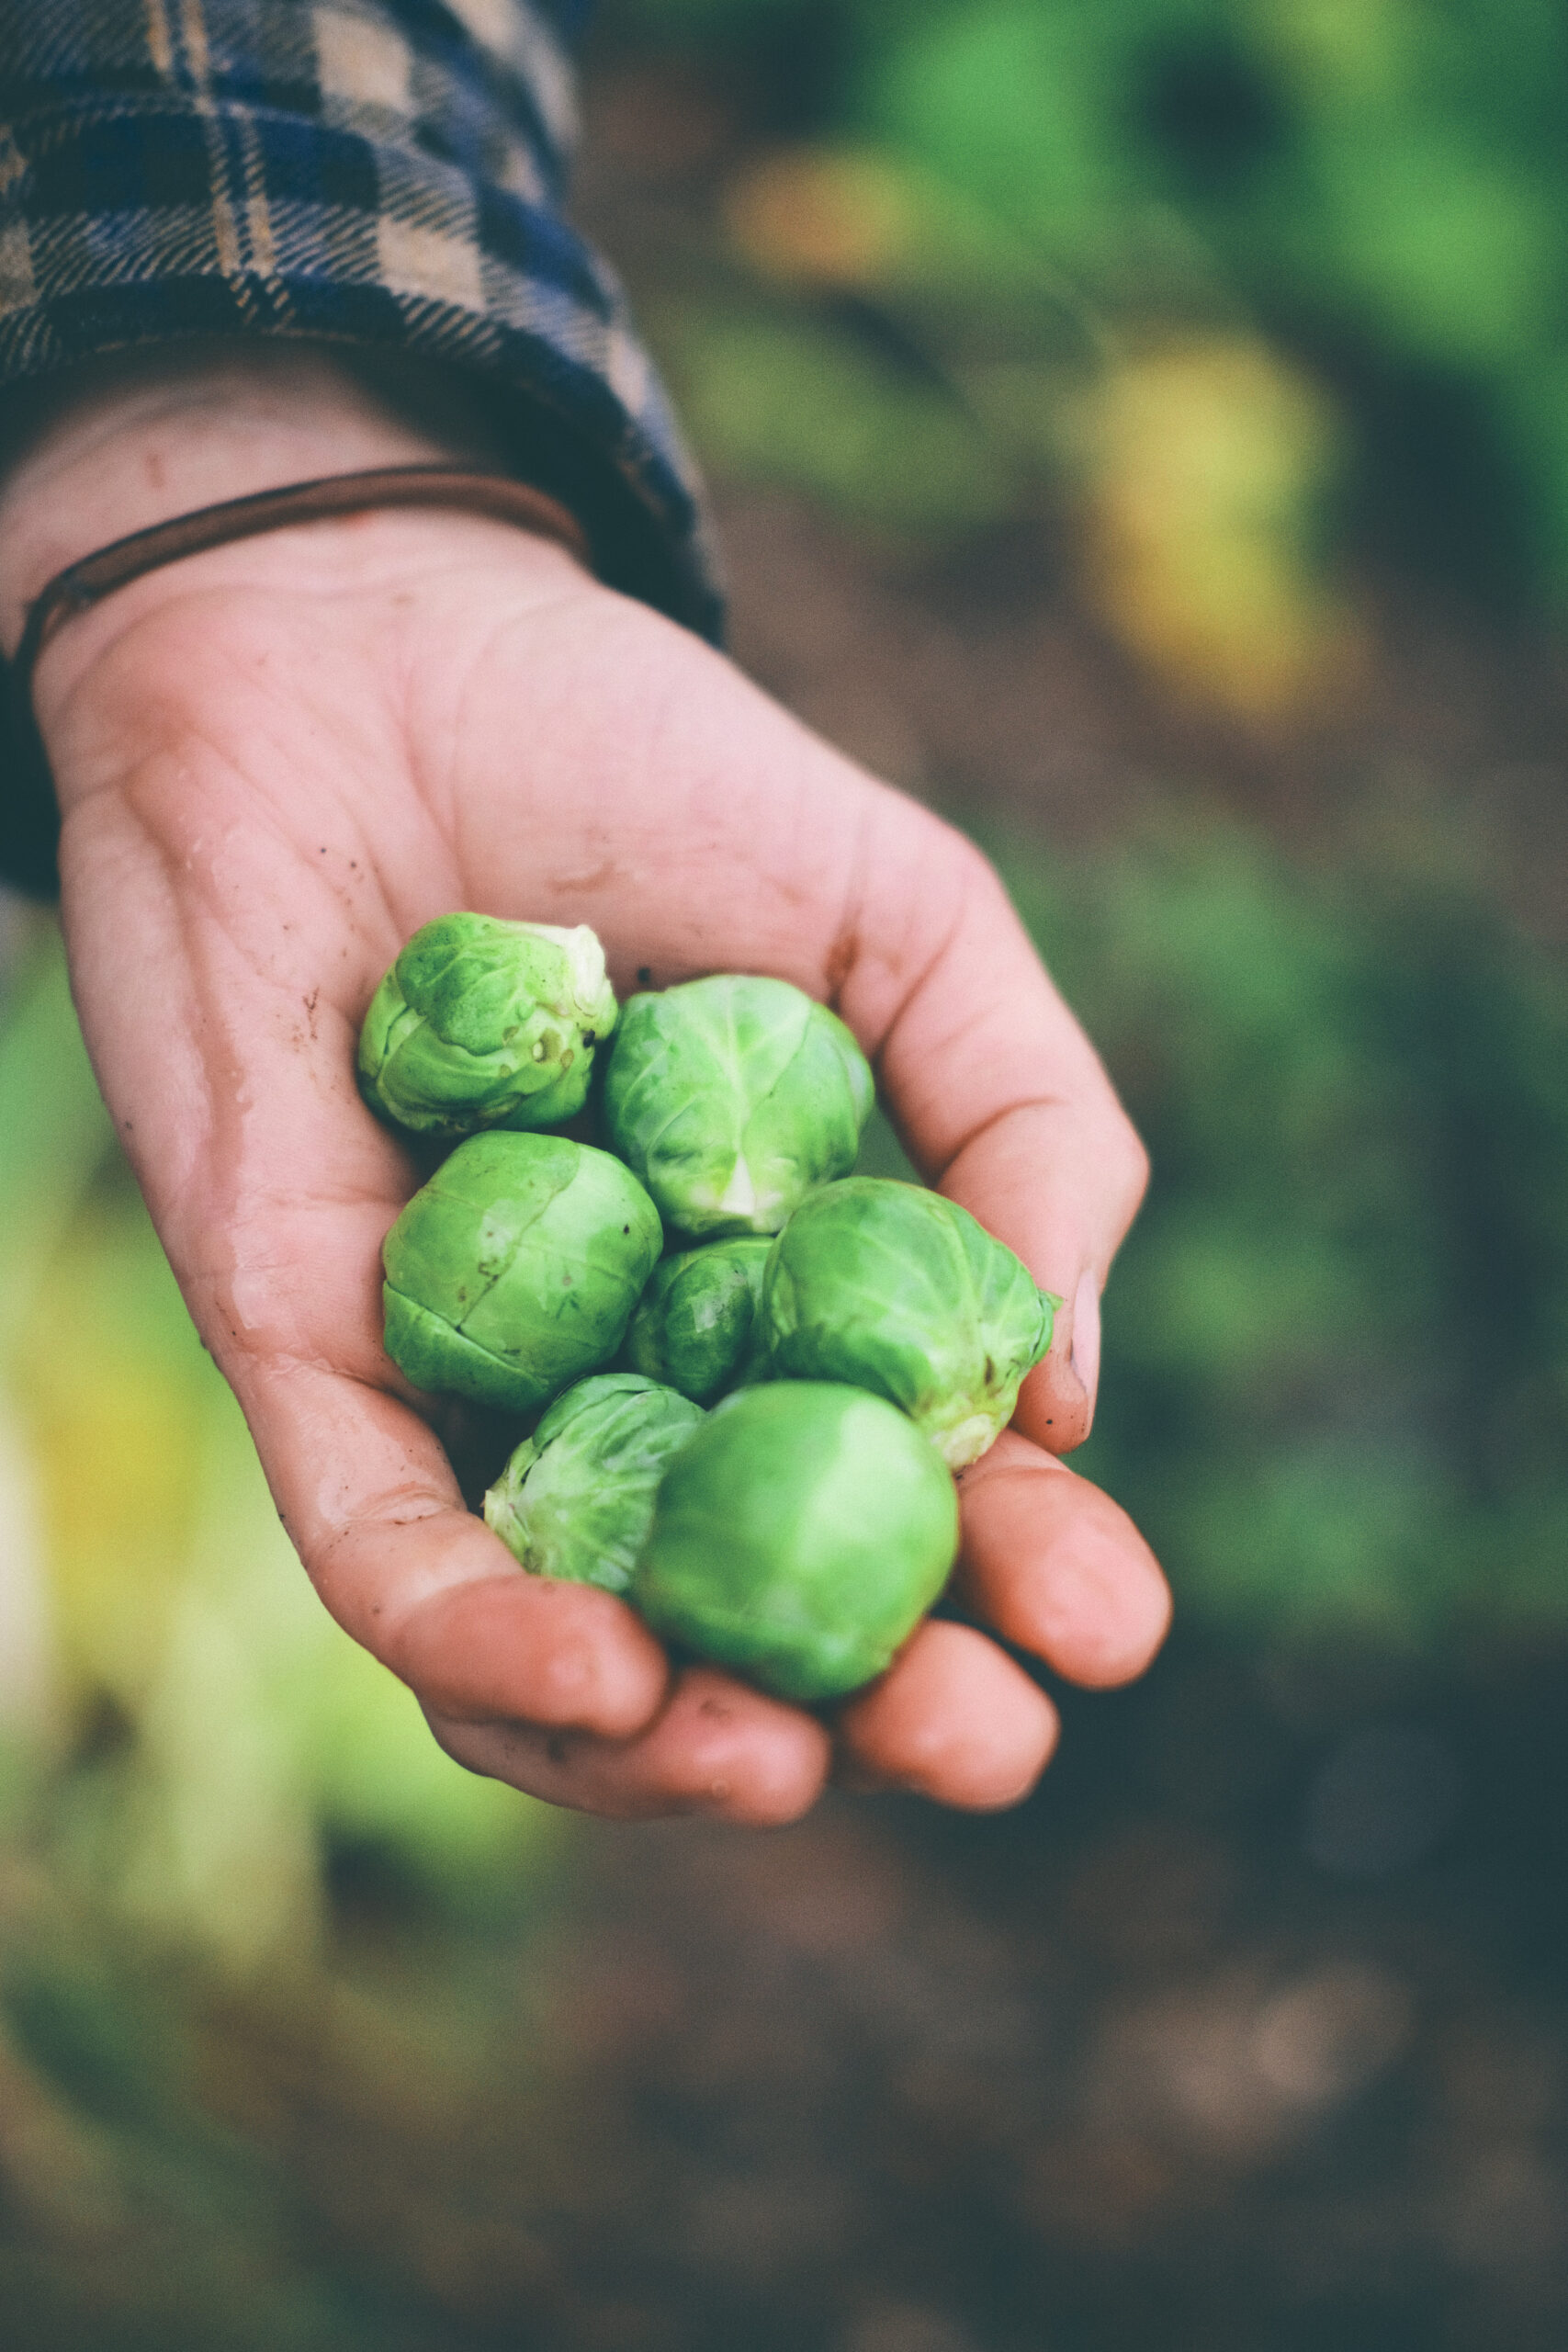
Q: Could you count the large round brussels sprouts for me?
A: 4